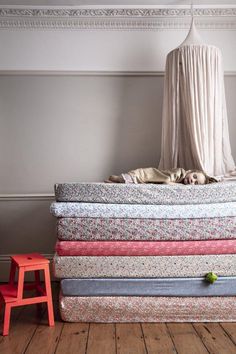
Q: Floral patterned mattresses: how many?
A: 6